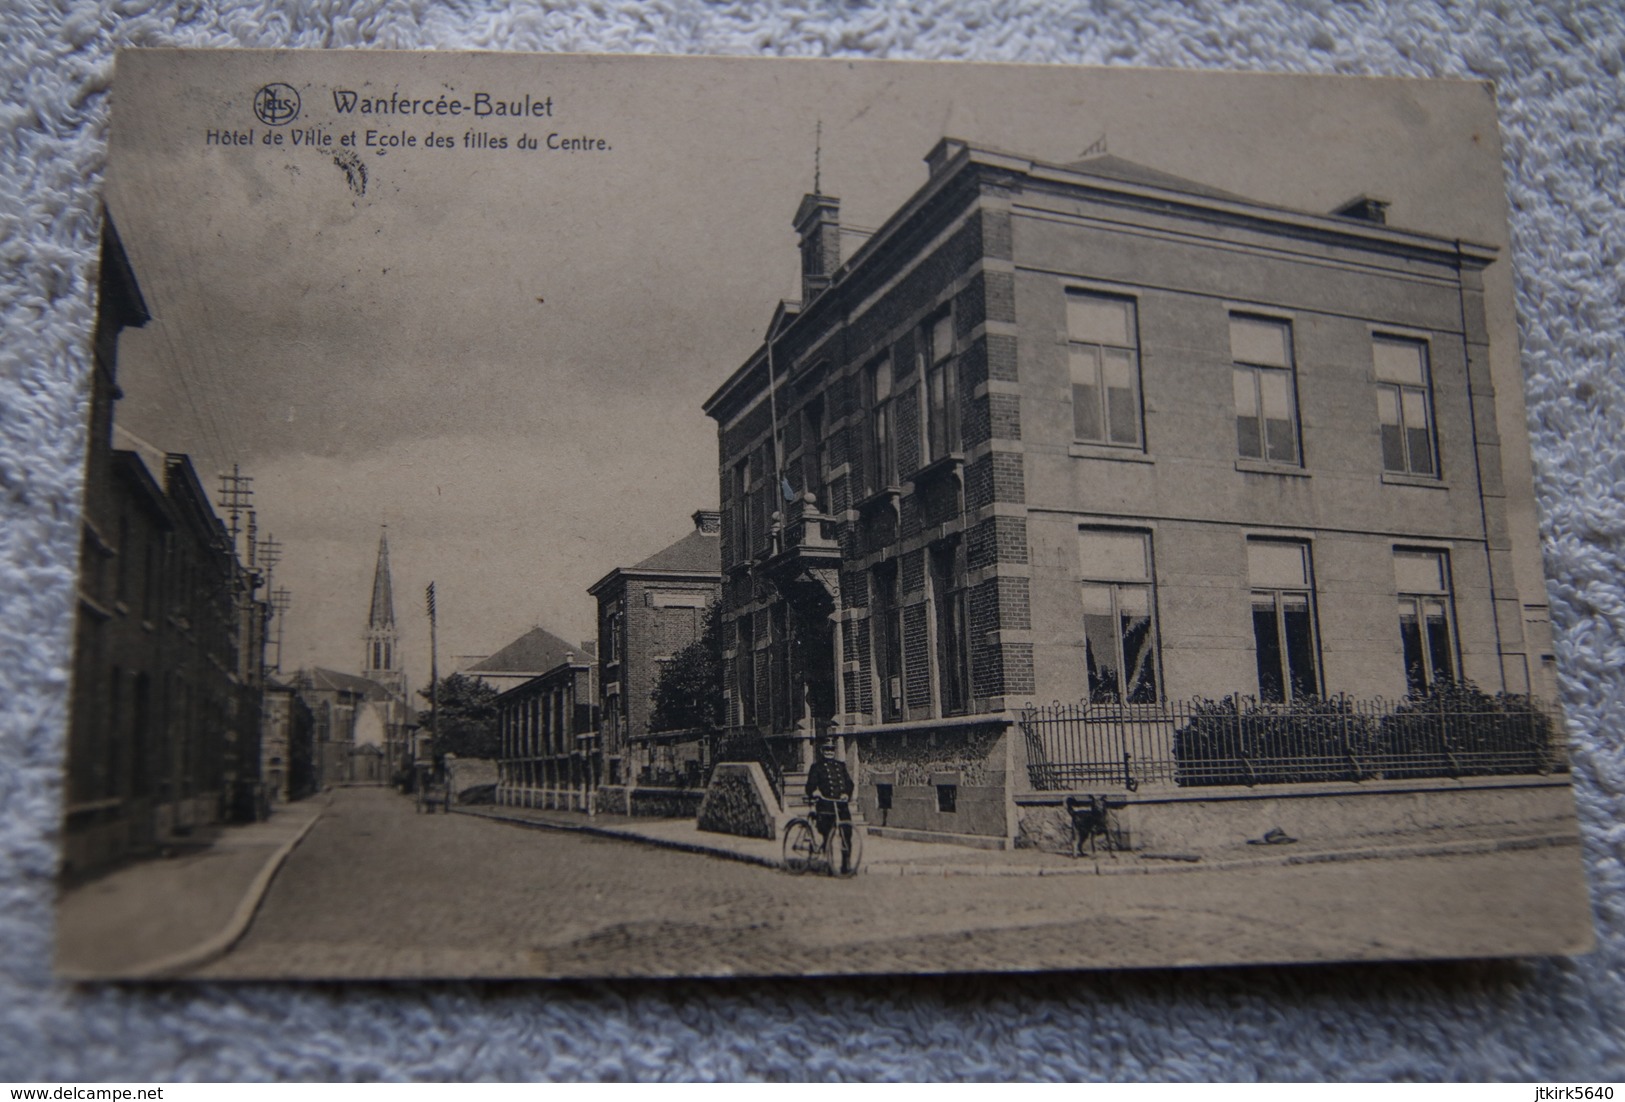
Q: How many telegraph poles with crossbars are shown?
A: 4